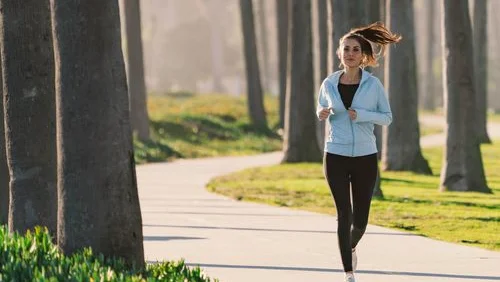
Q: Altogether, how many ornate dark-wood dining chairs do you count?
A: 0